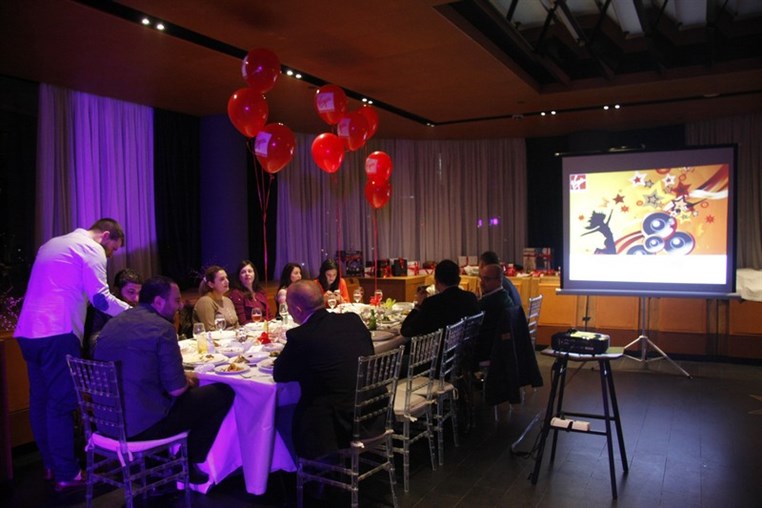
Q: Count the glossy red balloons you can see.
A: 9